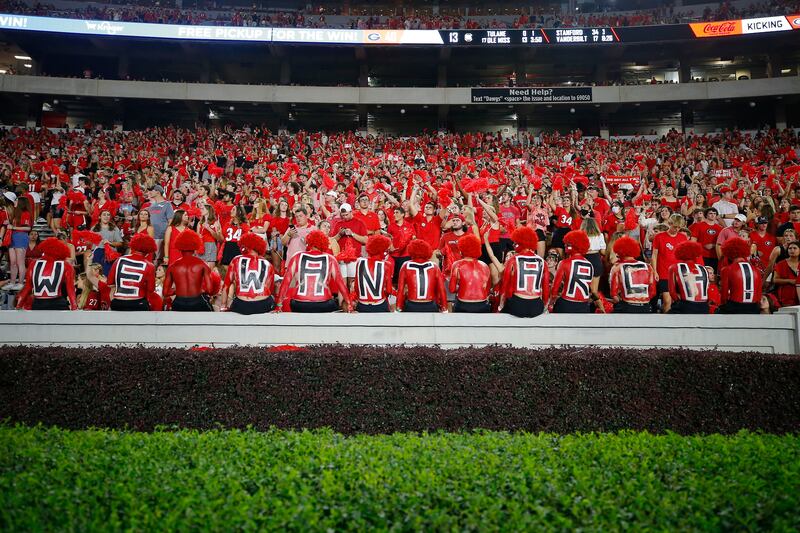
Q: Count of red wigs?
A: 13